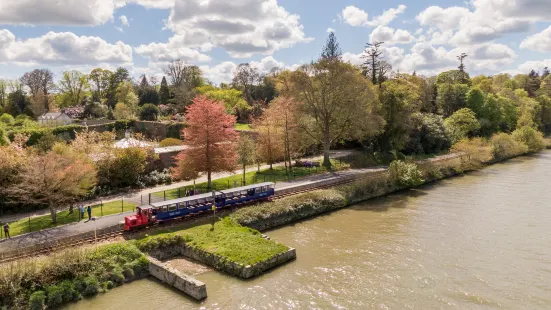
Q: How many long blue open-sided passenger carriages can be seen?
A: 2